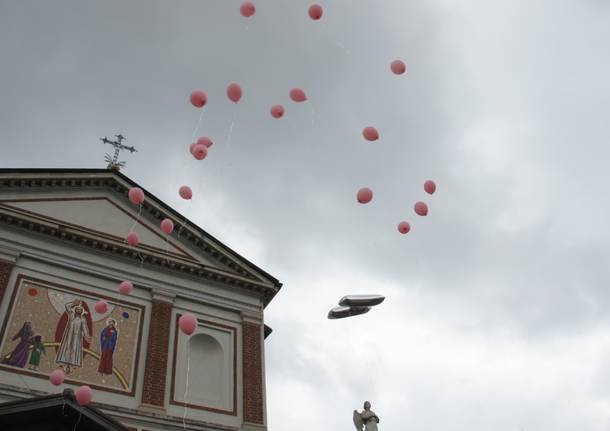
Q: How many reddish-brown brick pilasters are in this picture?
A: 3